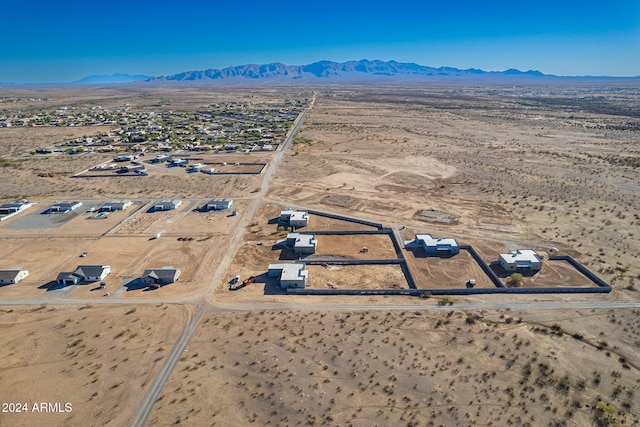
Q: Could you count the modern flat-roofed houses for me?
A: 5